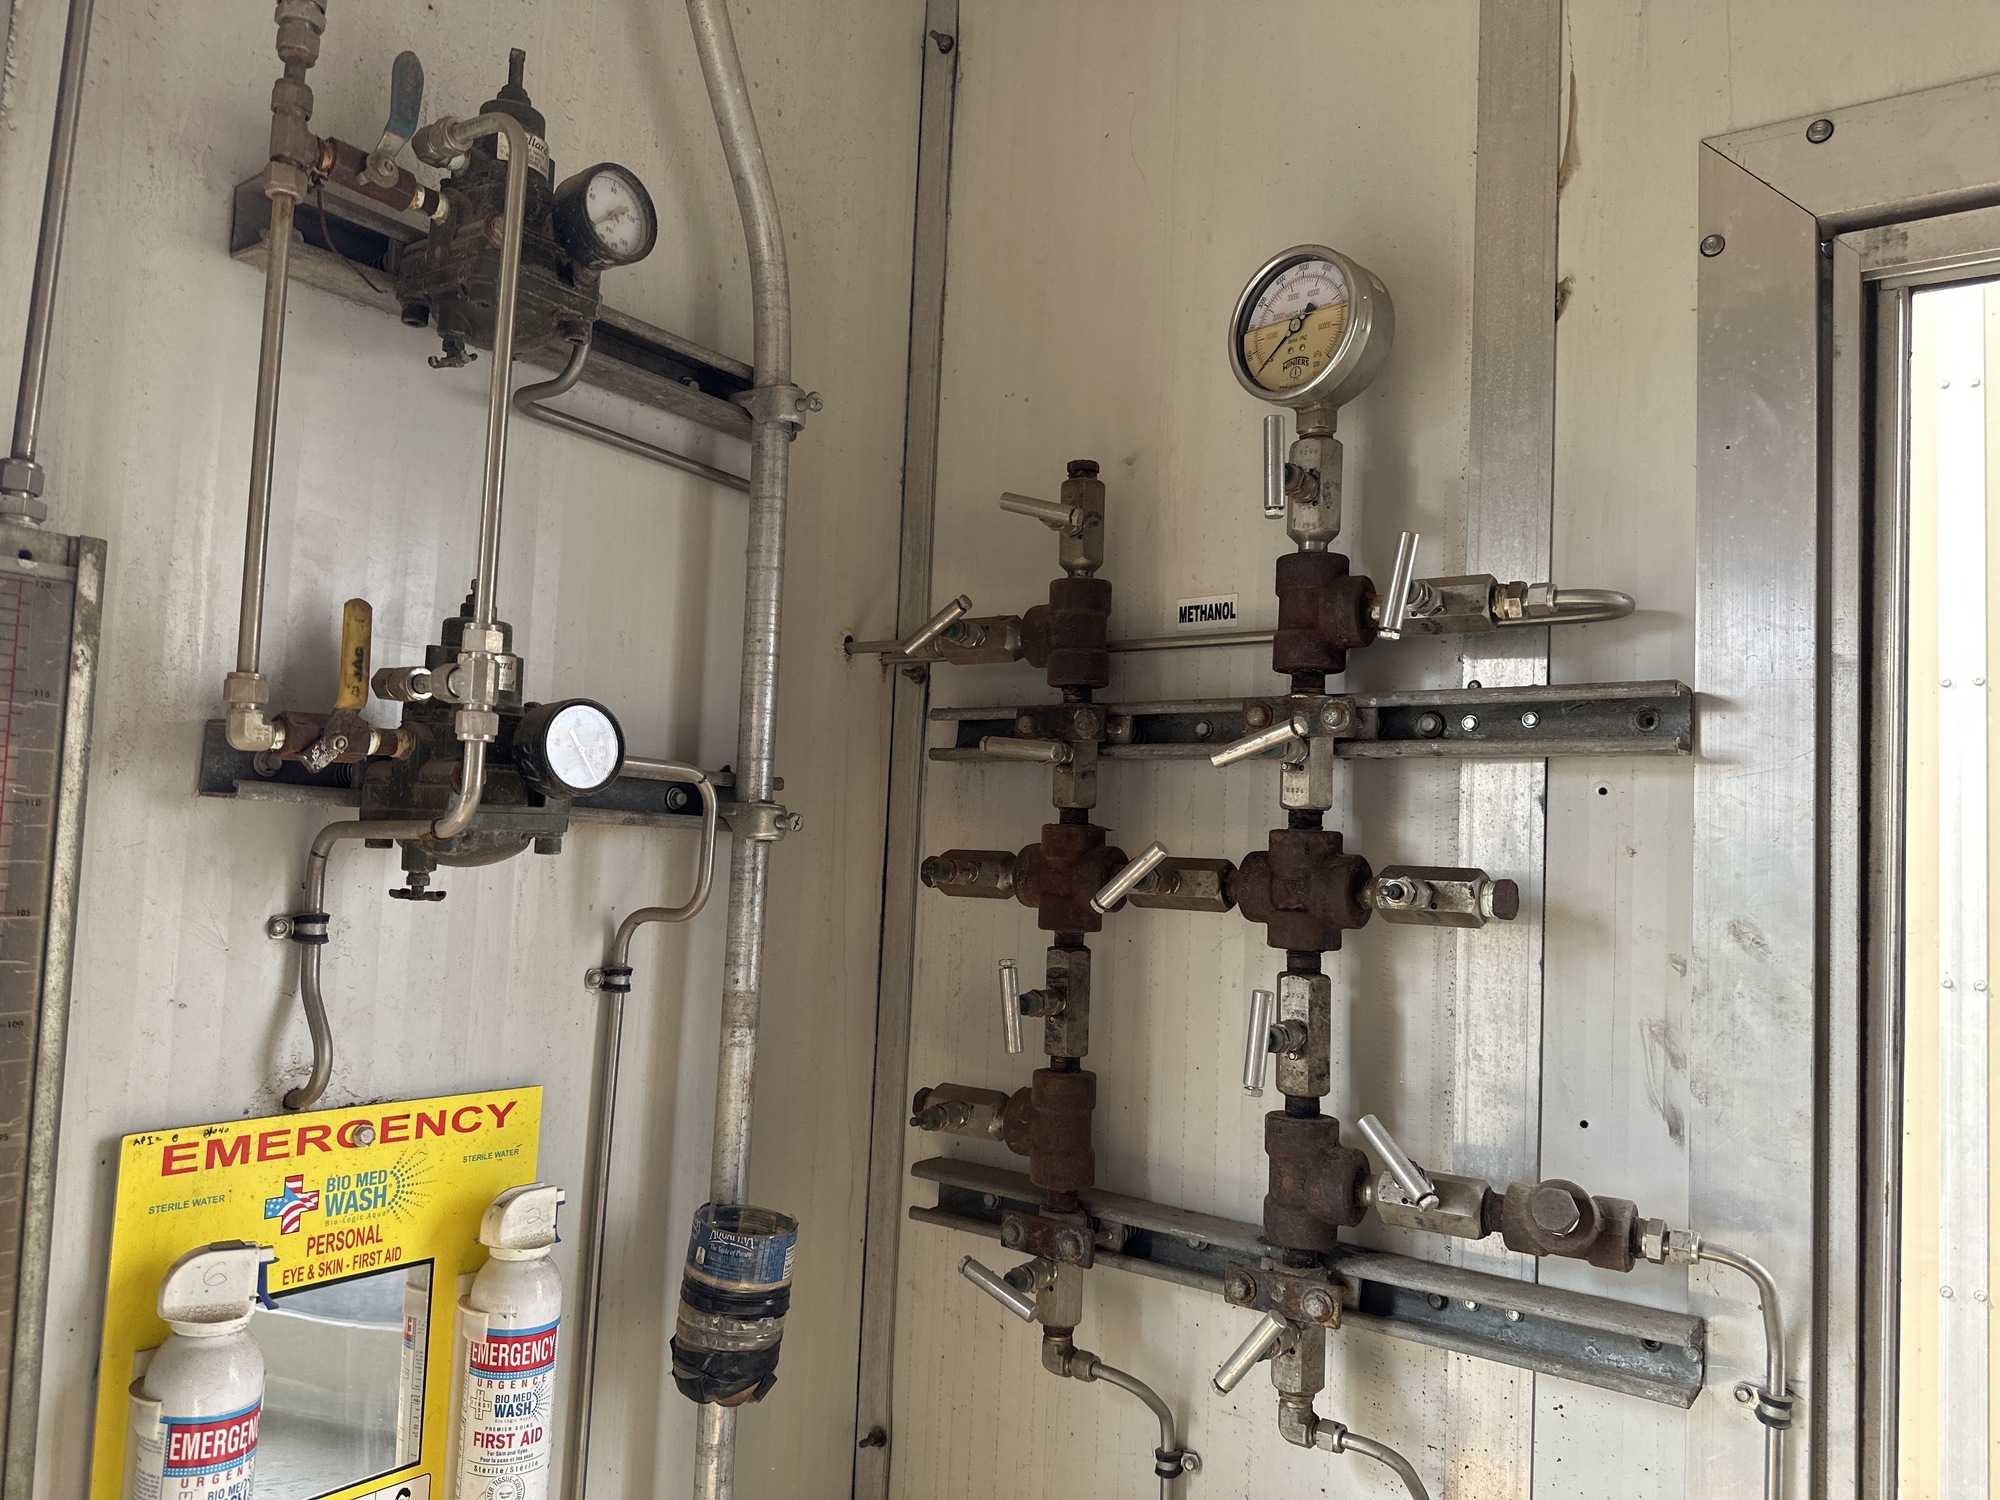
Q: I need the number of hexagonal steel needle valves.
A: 15